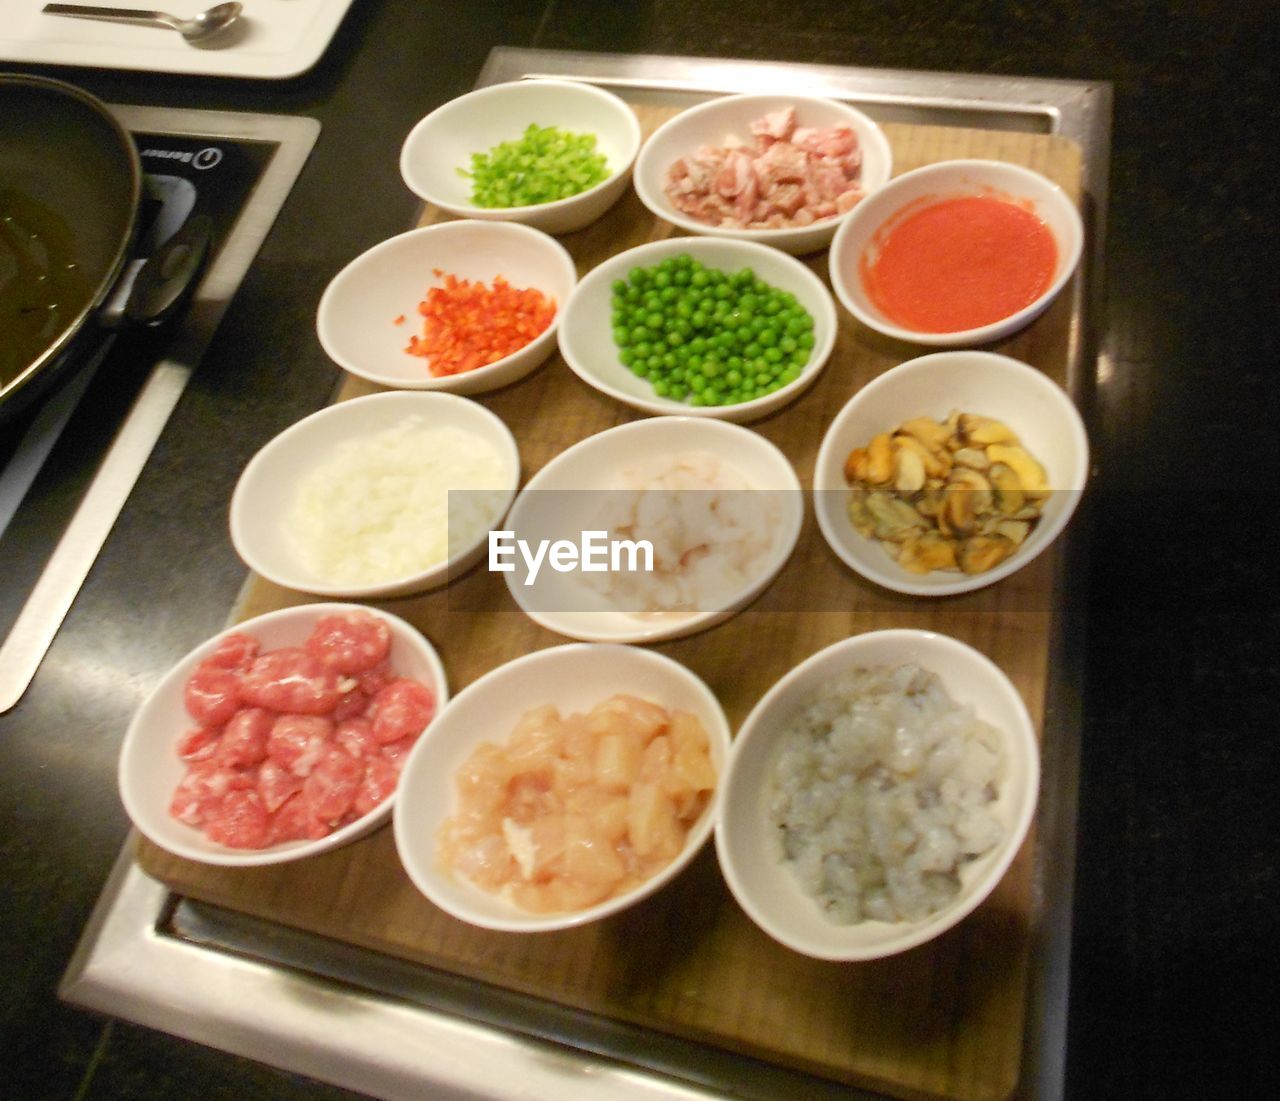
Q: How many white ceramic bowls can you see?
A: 11